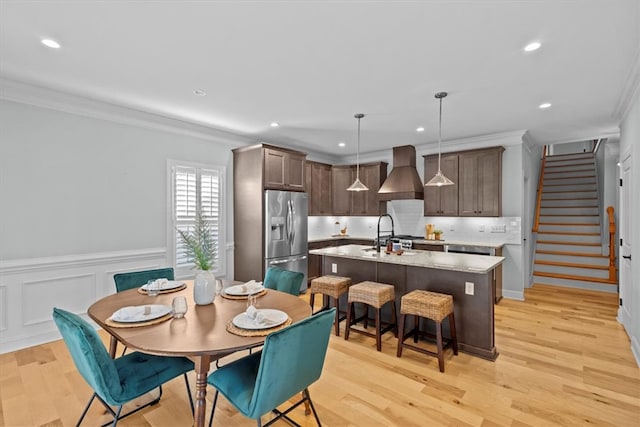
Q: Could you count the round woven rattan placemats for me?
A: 4